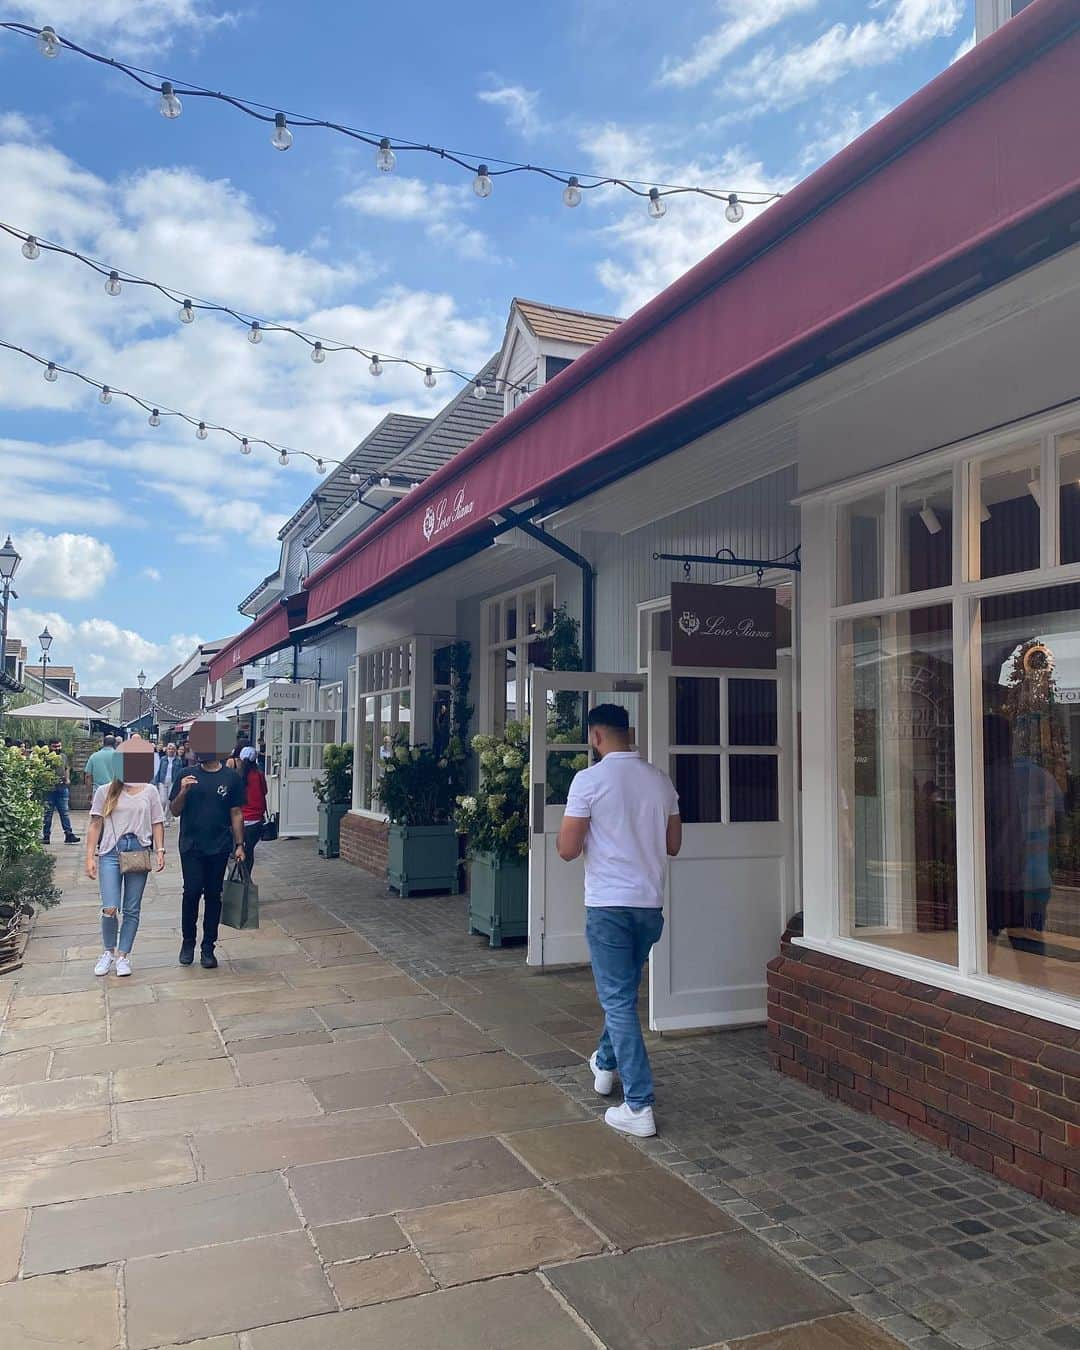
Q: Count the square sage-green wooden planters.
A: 3